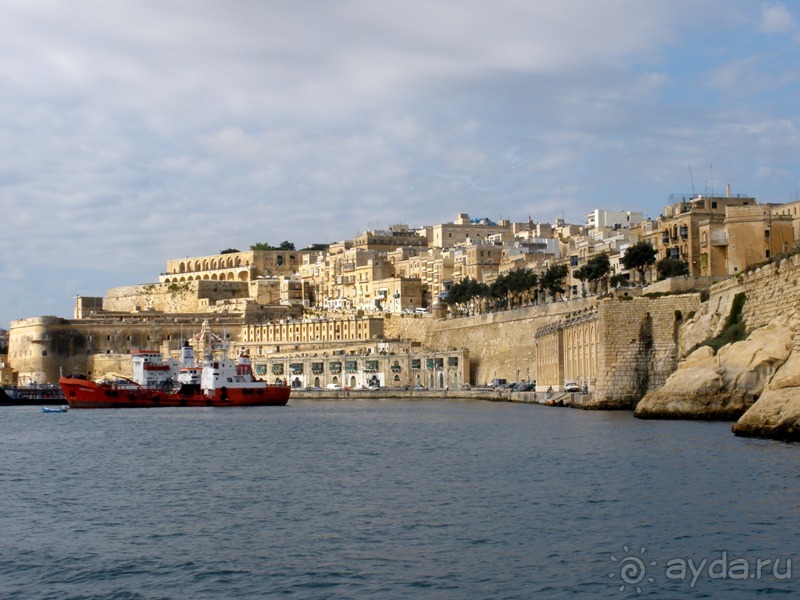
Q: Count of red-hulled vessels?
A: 1